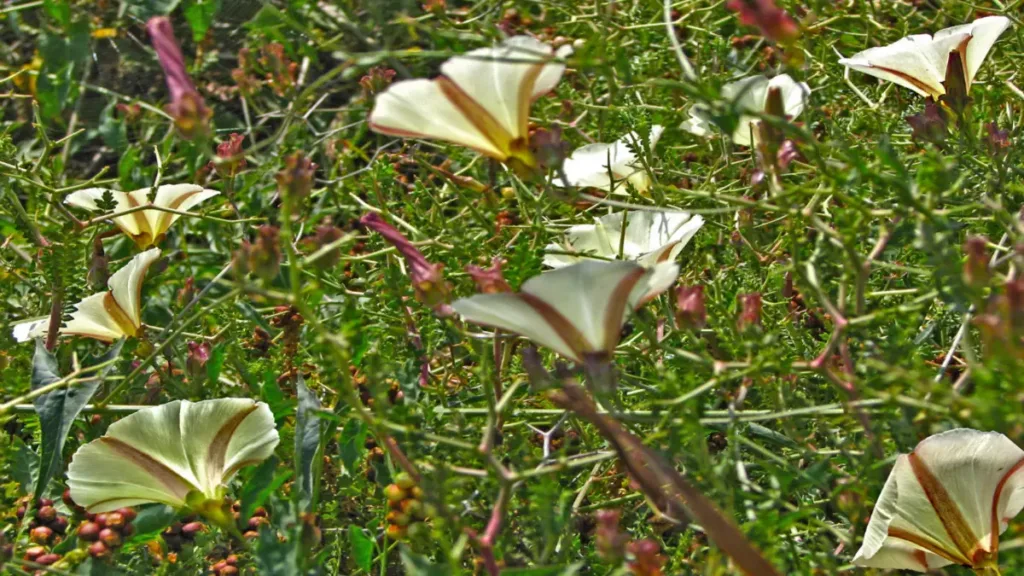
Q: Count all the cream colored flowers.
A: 10